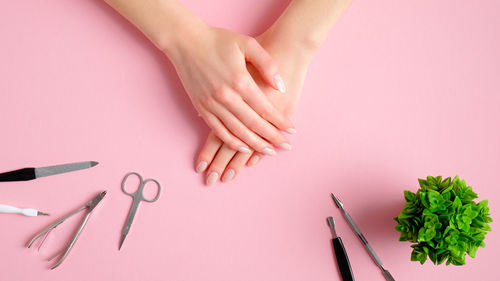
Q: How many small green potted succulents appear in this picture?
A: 1